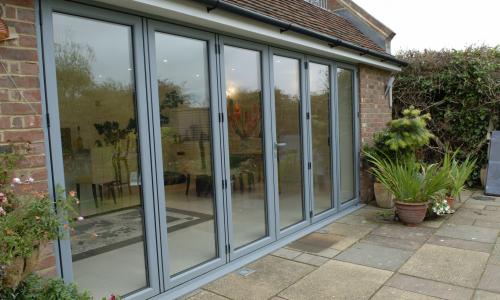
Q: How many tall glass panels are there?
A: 6